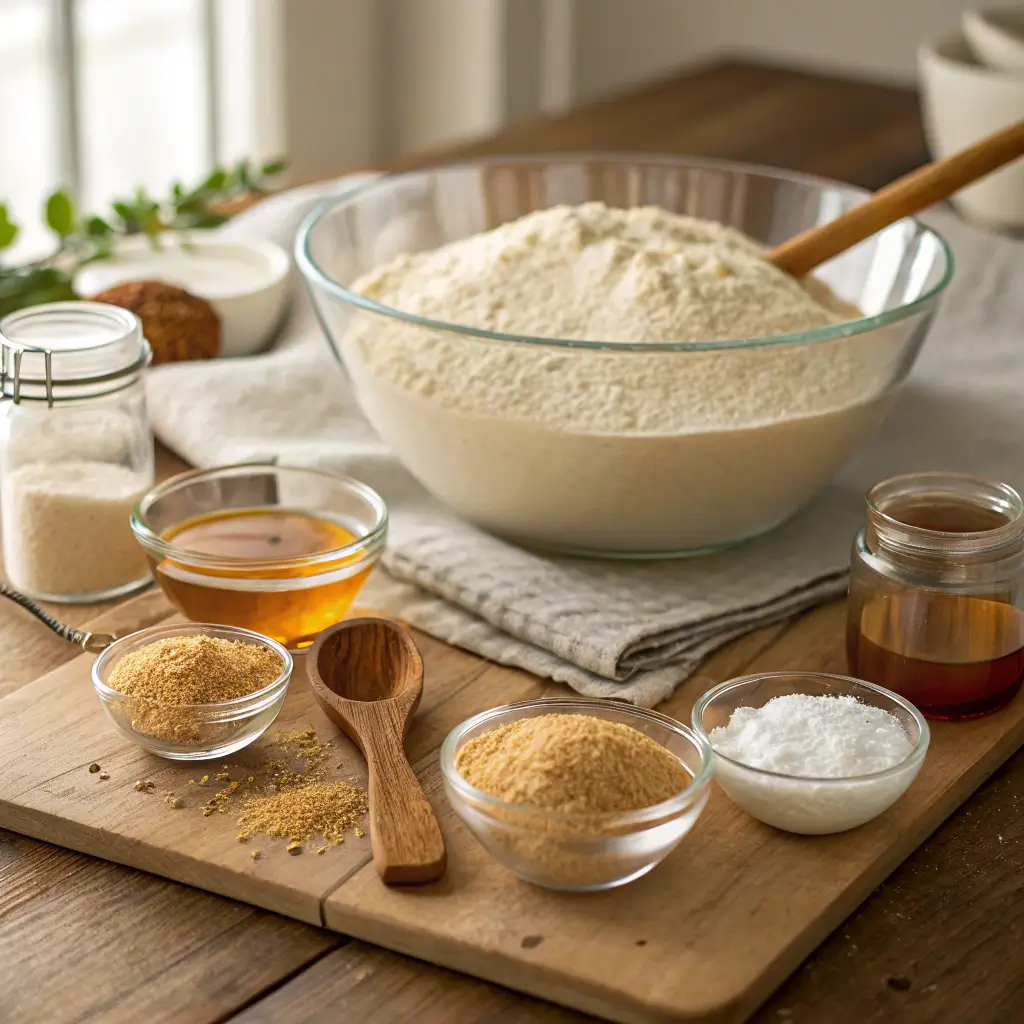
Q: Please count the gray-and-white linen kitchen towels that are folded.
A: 1